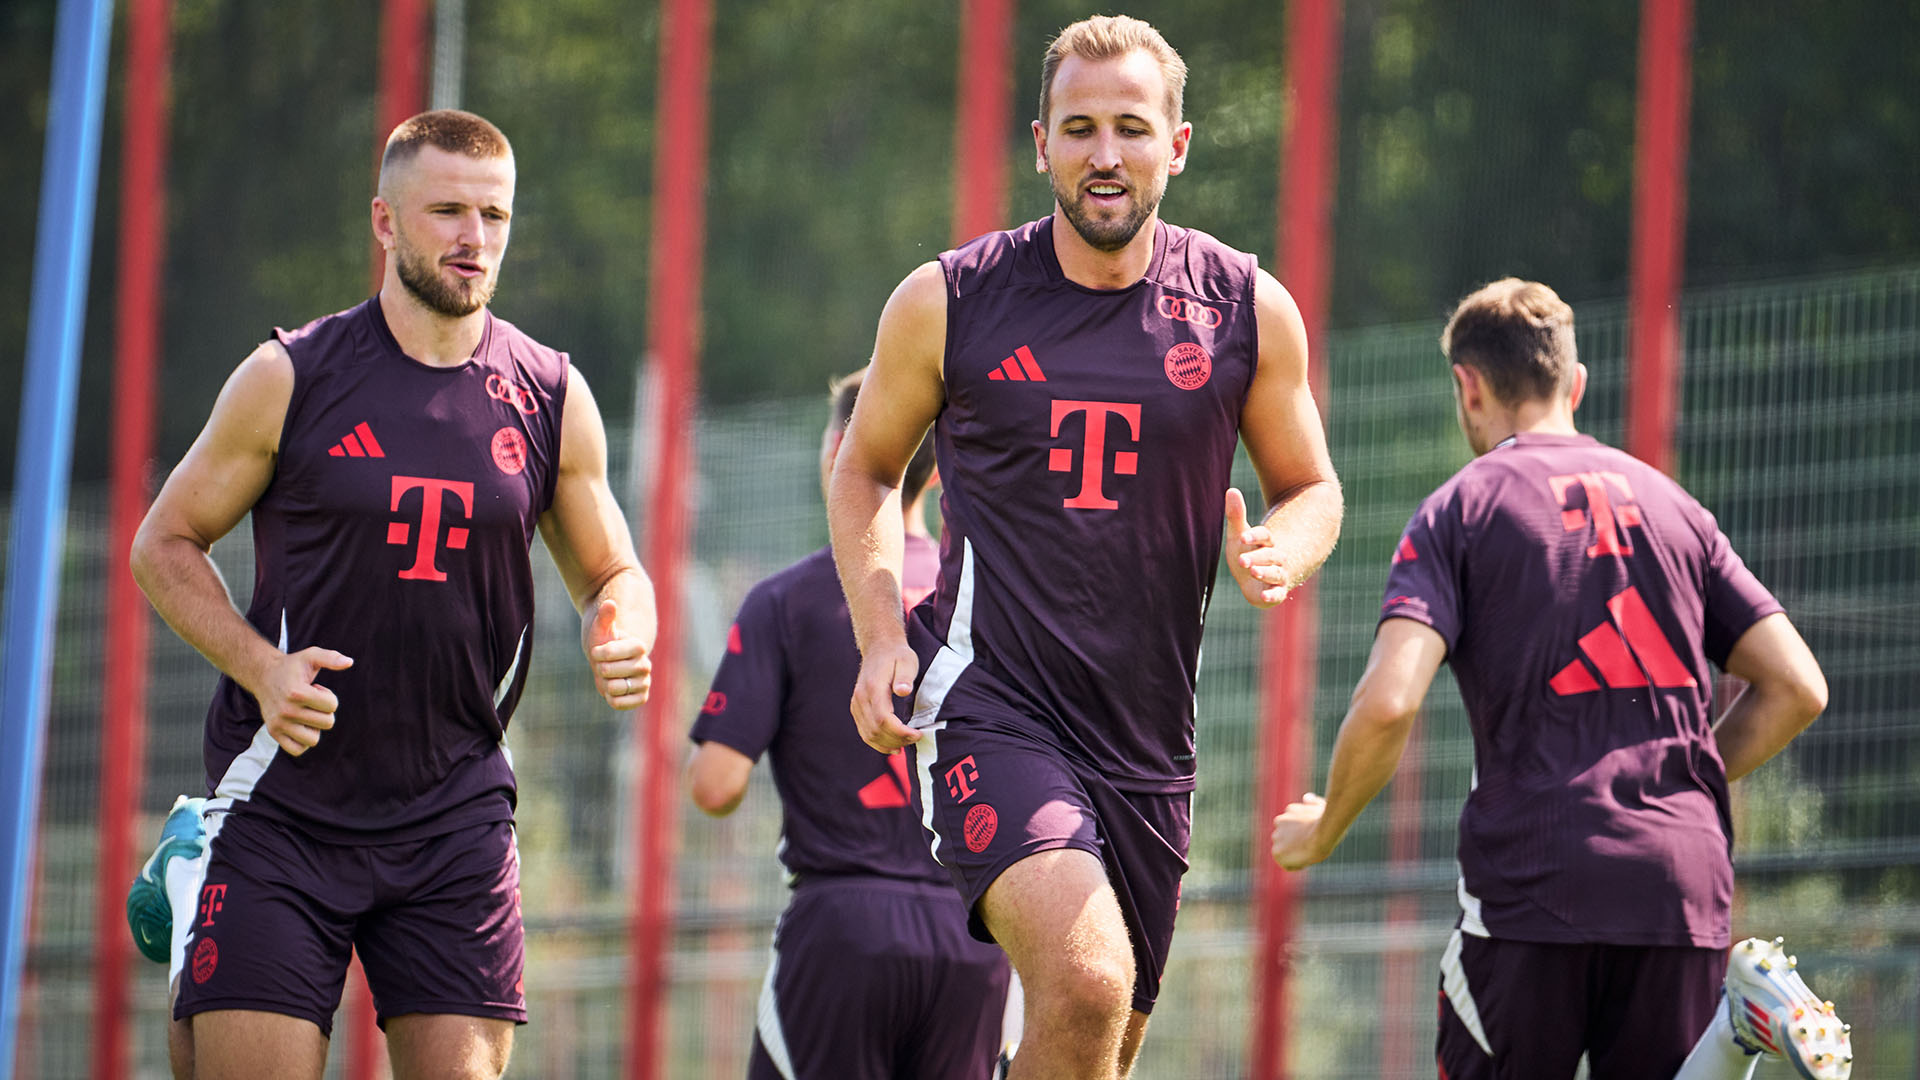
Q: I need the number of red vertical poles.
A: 6